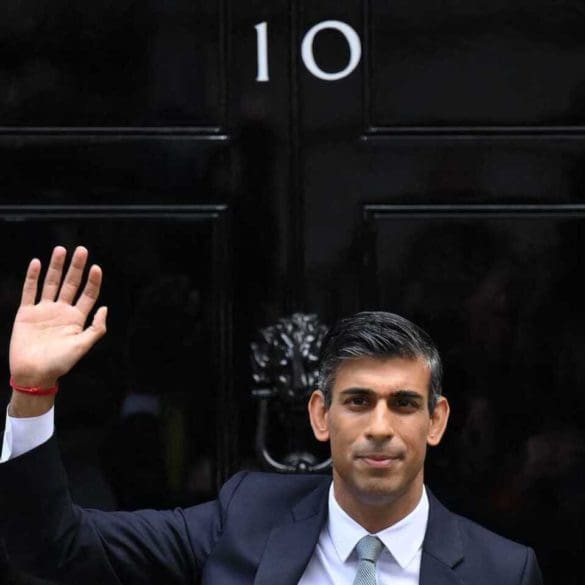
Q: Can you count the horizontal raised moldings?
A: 4